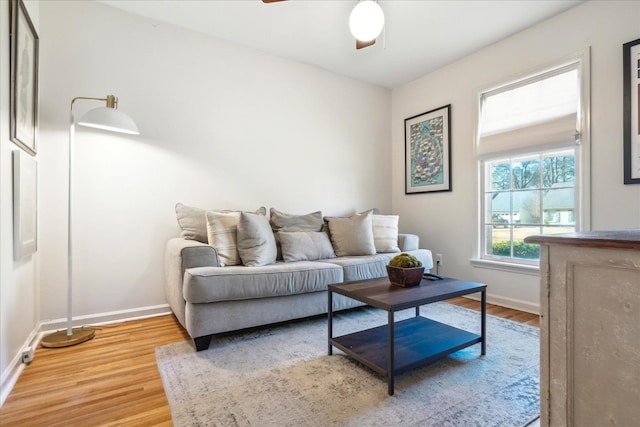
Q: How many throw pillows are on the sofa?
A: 5